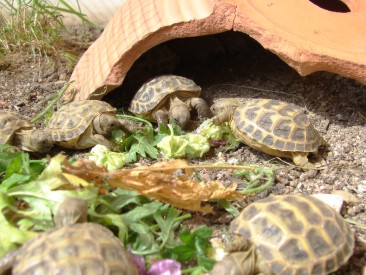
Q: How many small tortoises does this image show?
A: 6